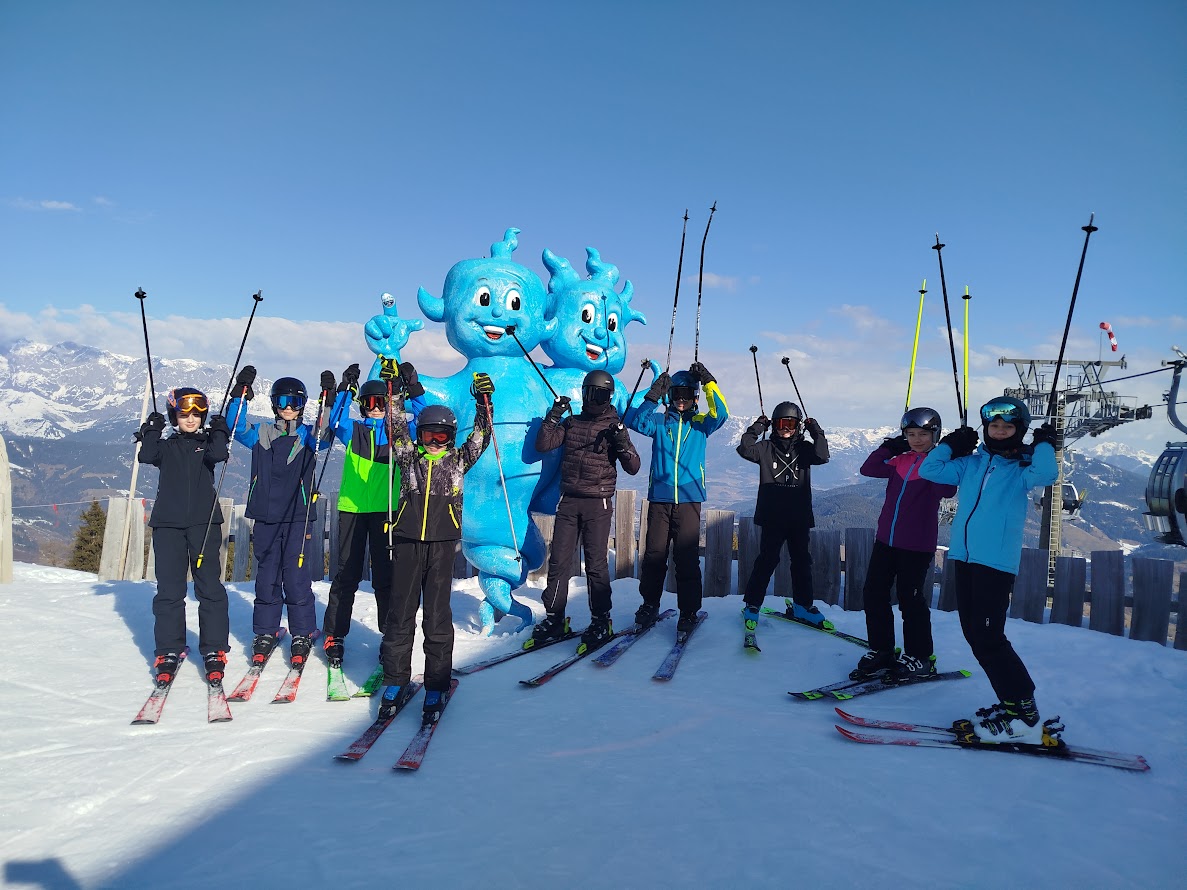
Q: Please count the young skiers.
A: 9